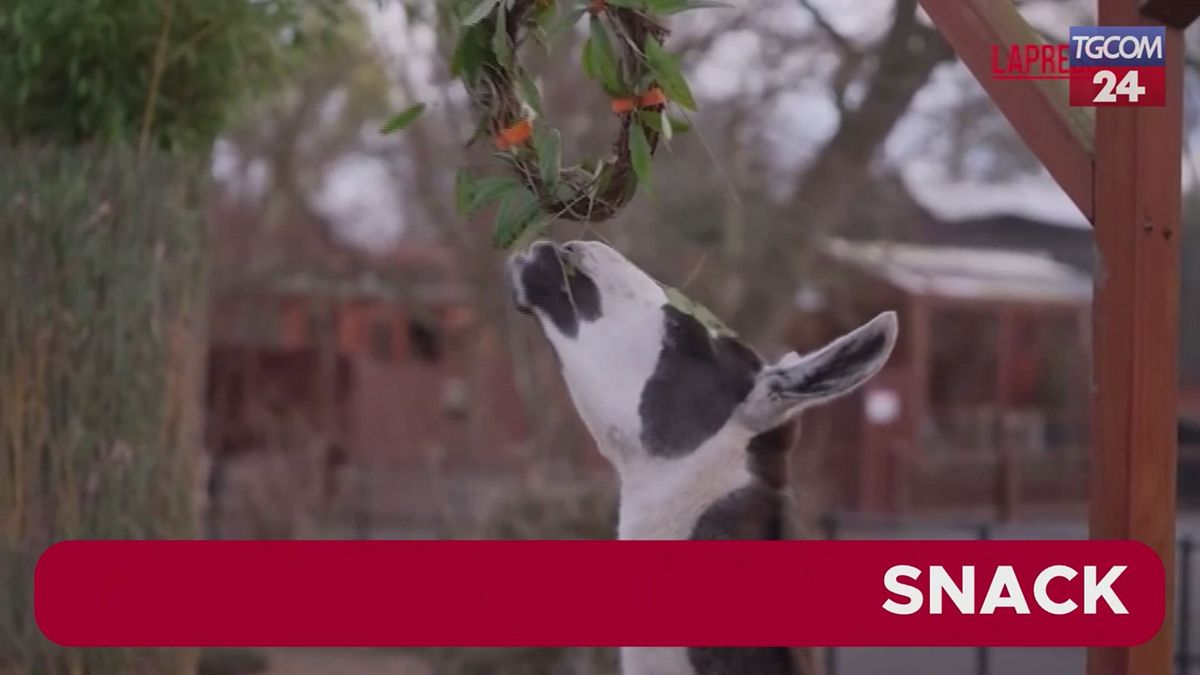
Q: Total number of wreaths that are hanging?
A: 1